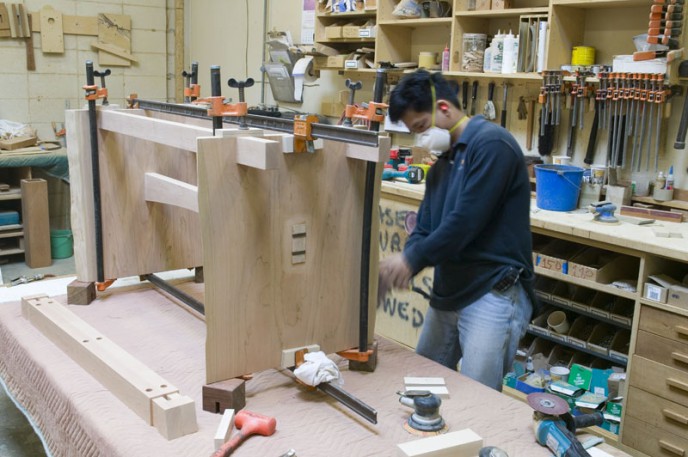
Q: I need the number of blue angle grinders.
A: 1